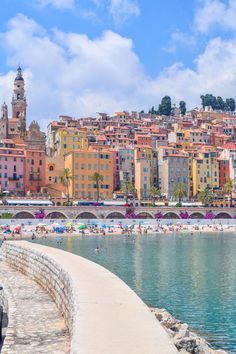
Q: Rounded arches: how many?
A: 8